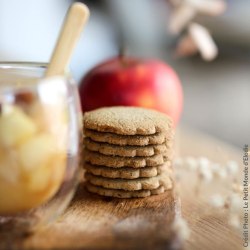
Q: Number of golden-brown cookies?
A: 7